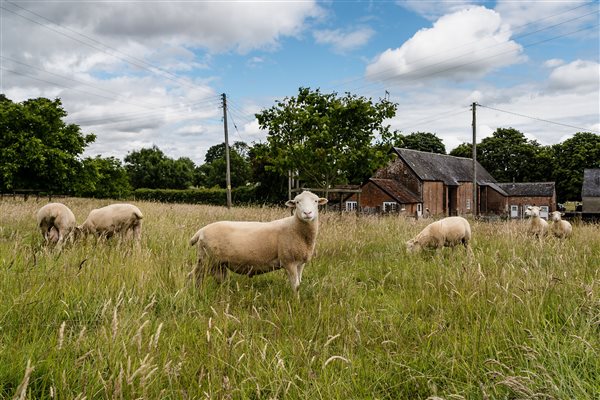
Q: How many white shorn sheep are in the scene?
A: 6